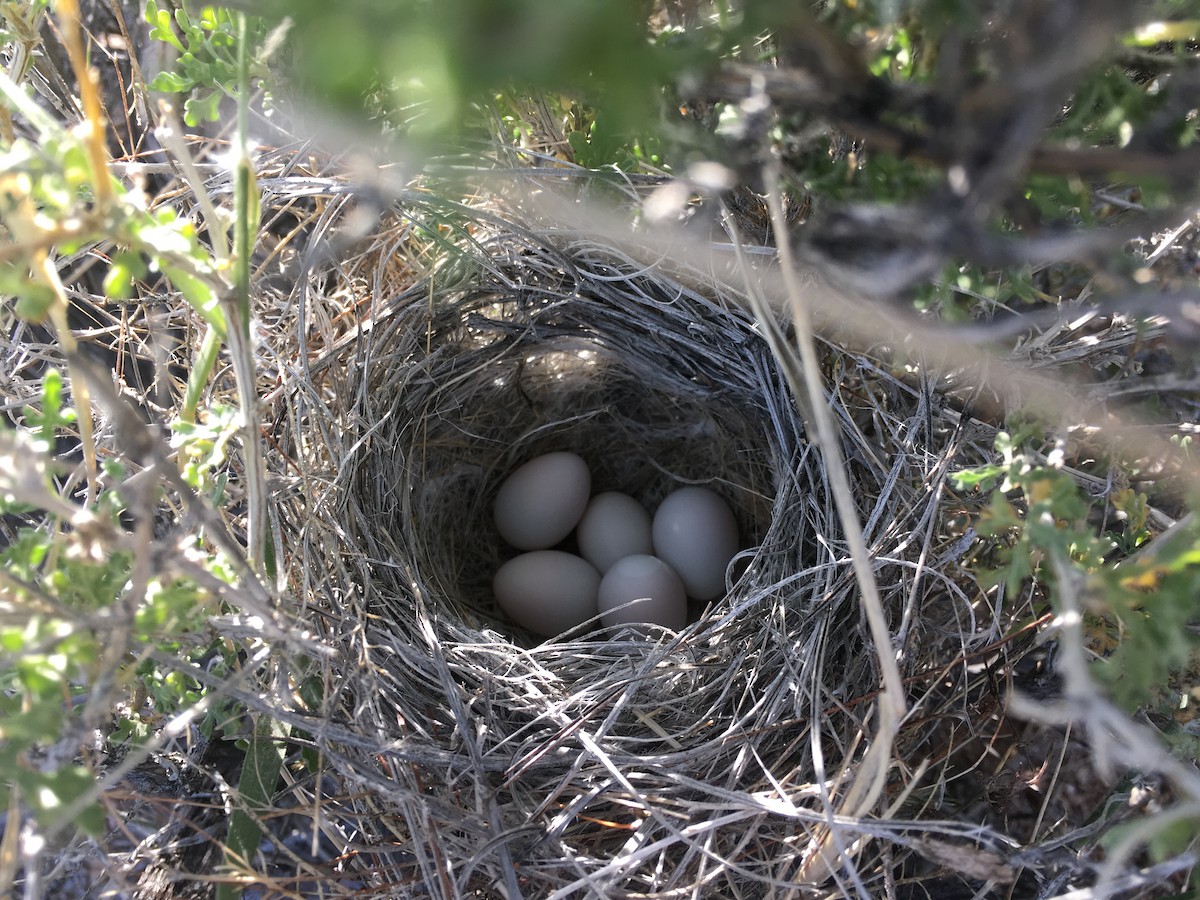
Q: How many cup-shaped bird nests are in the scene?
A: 1